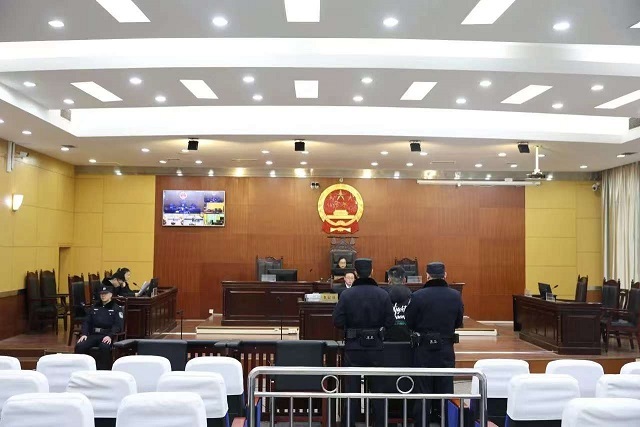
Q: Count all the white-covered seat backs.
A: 15